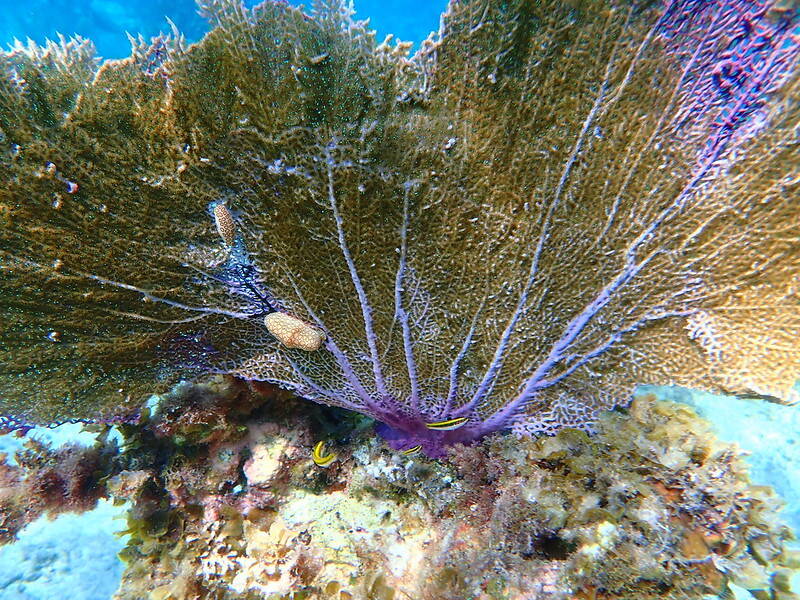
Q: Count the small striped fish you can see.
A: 3